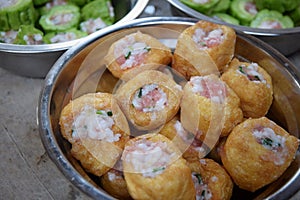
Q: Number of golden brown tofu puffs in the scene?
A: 11